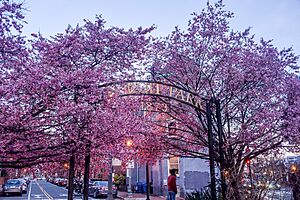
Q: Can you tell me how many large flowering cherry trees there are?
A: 2